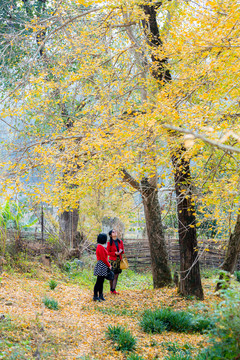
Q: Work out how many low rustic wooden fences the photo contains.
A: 1